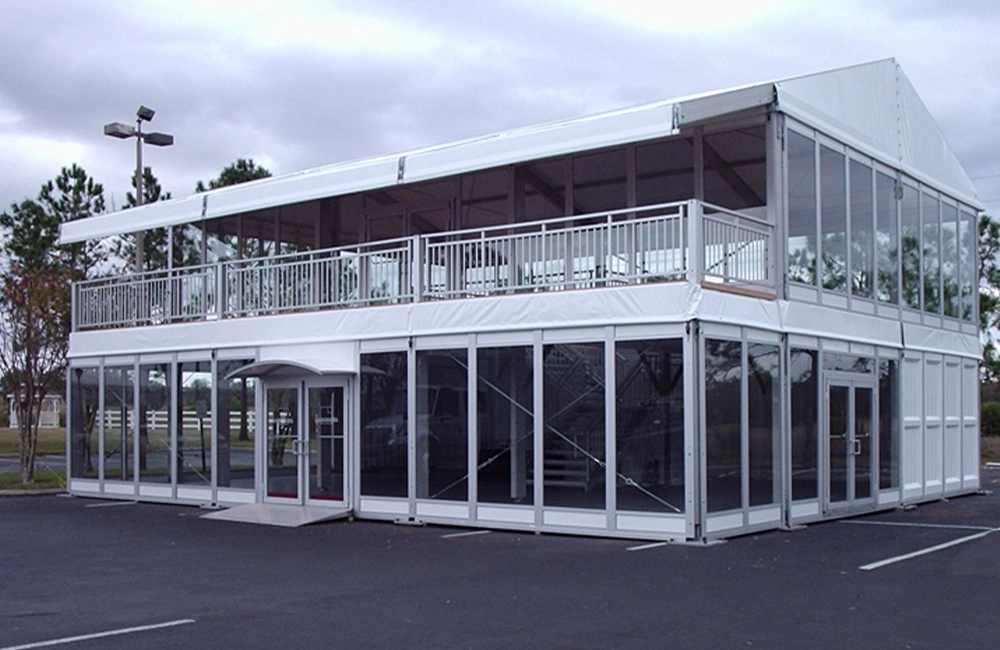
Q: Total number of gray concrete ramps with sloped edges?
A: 1